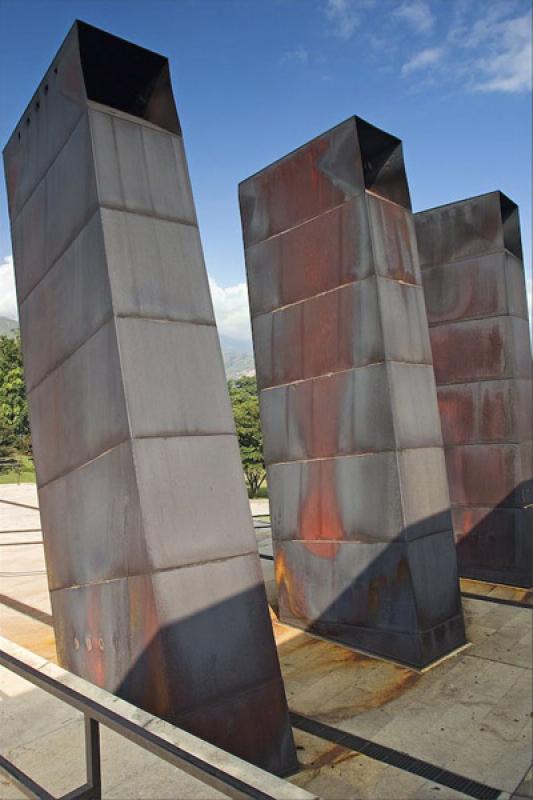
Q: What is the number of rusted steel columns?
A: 3